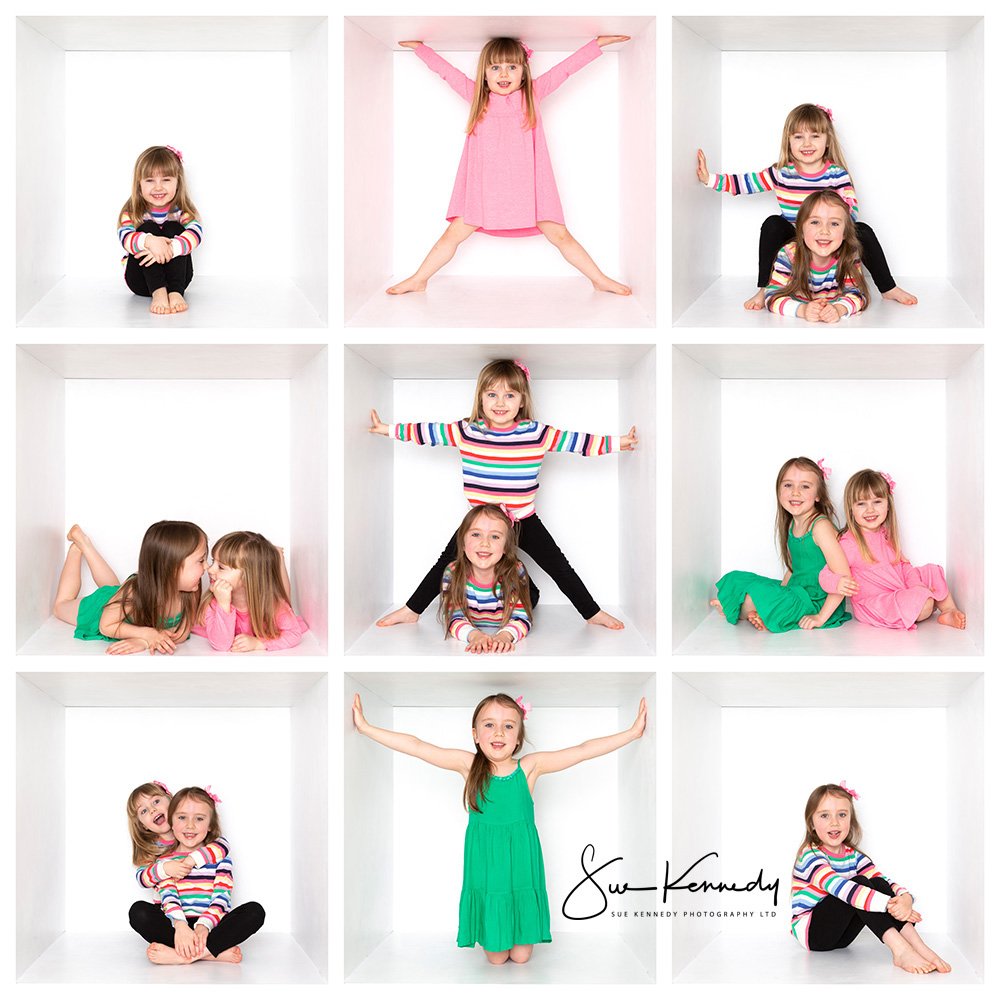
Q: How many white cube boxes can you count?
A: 9